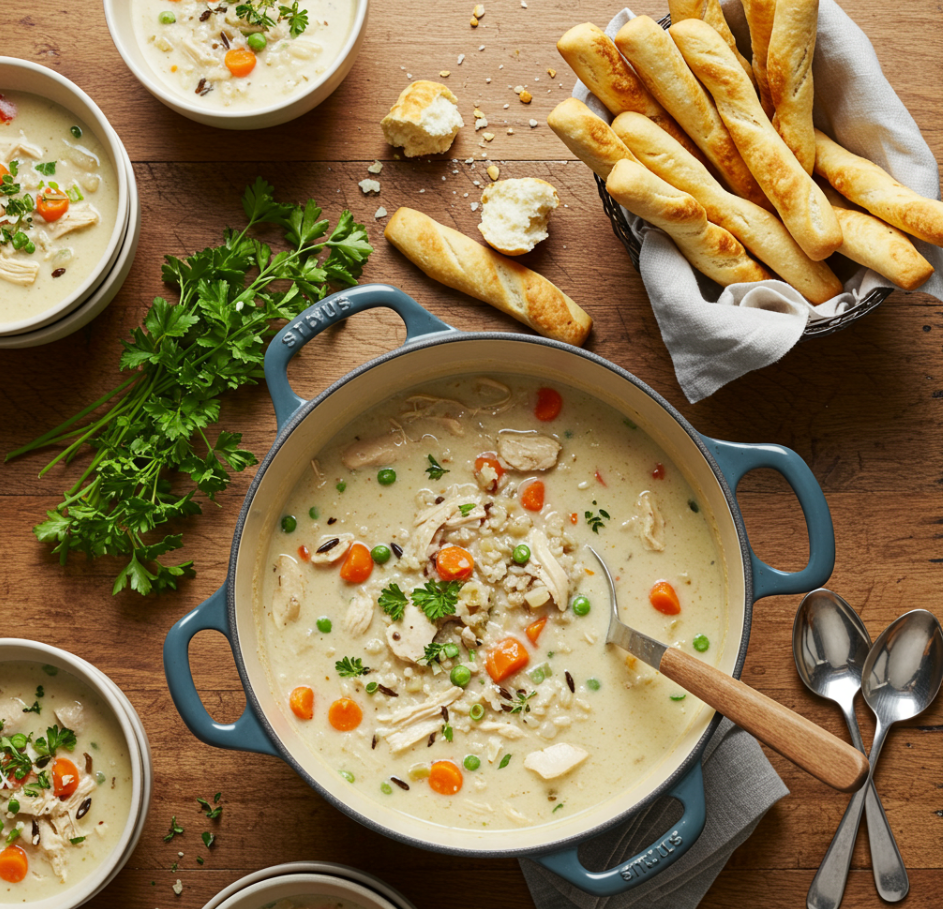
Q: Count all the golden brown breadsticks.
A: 12